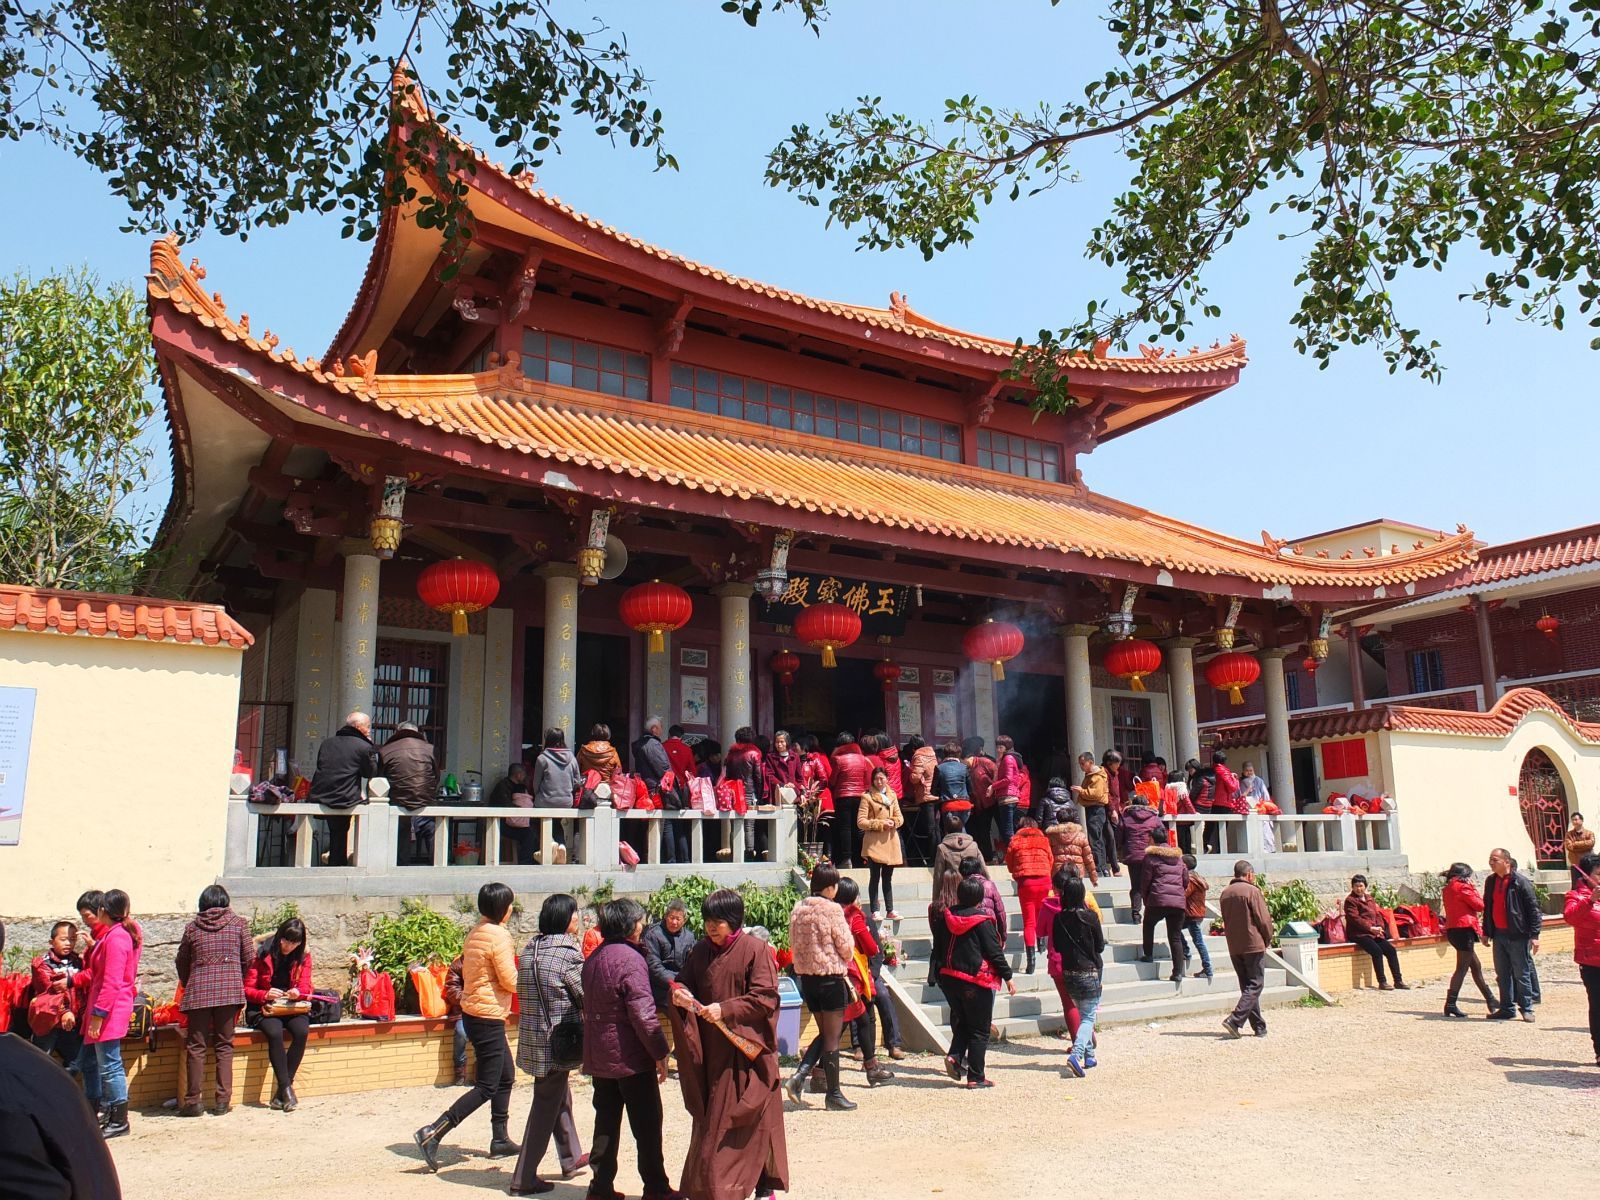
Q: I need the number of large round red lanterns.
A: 6